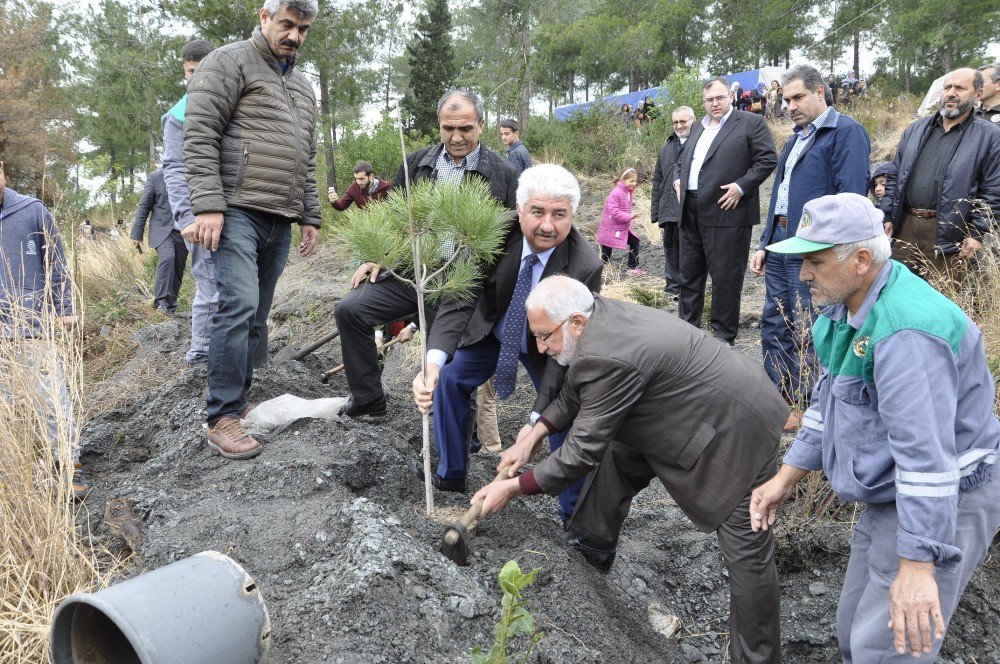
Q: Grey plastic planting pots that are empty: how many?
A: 1